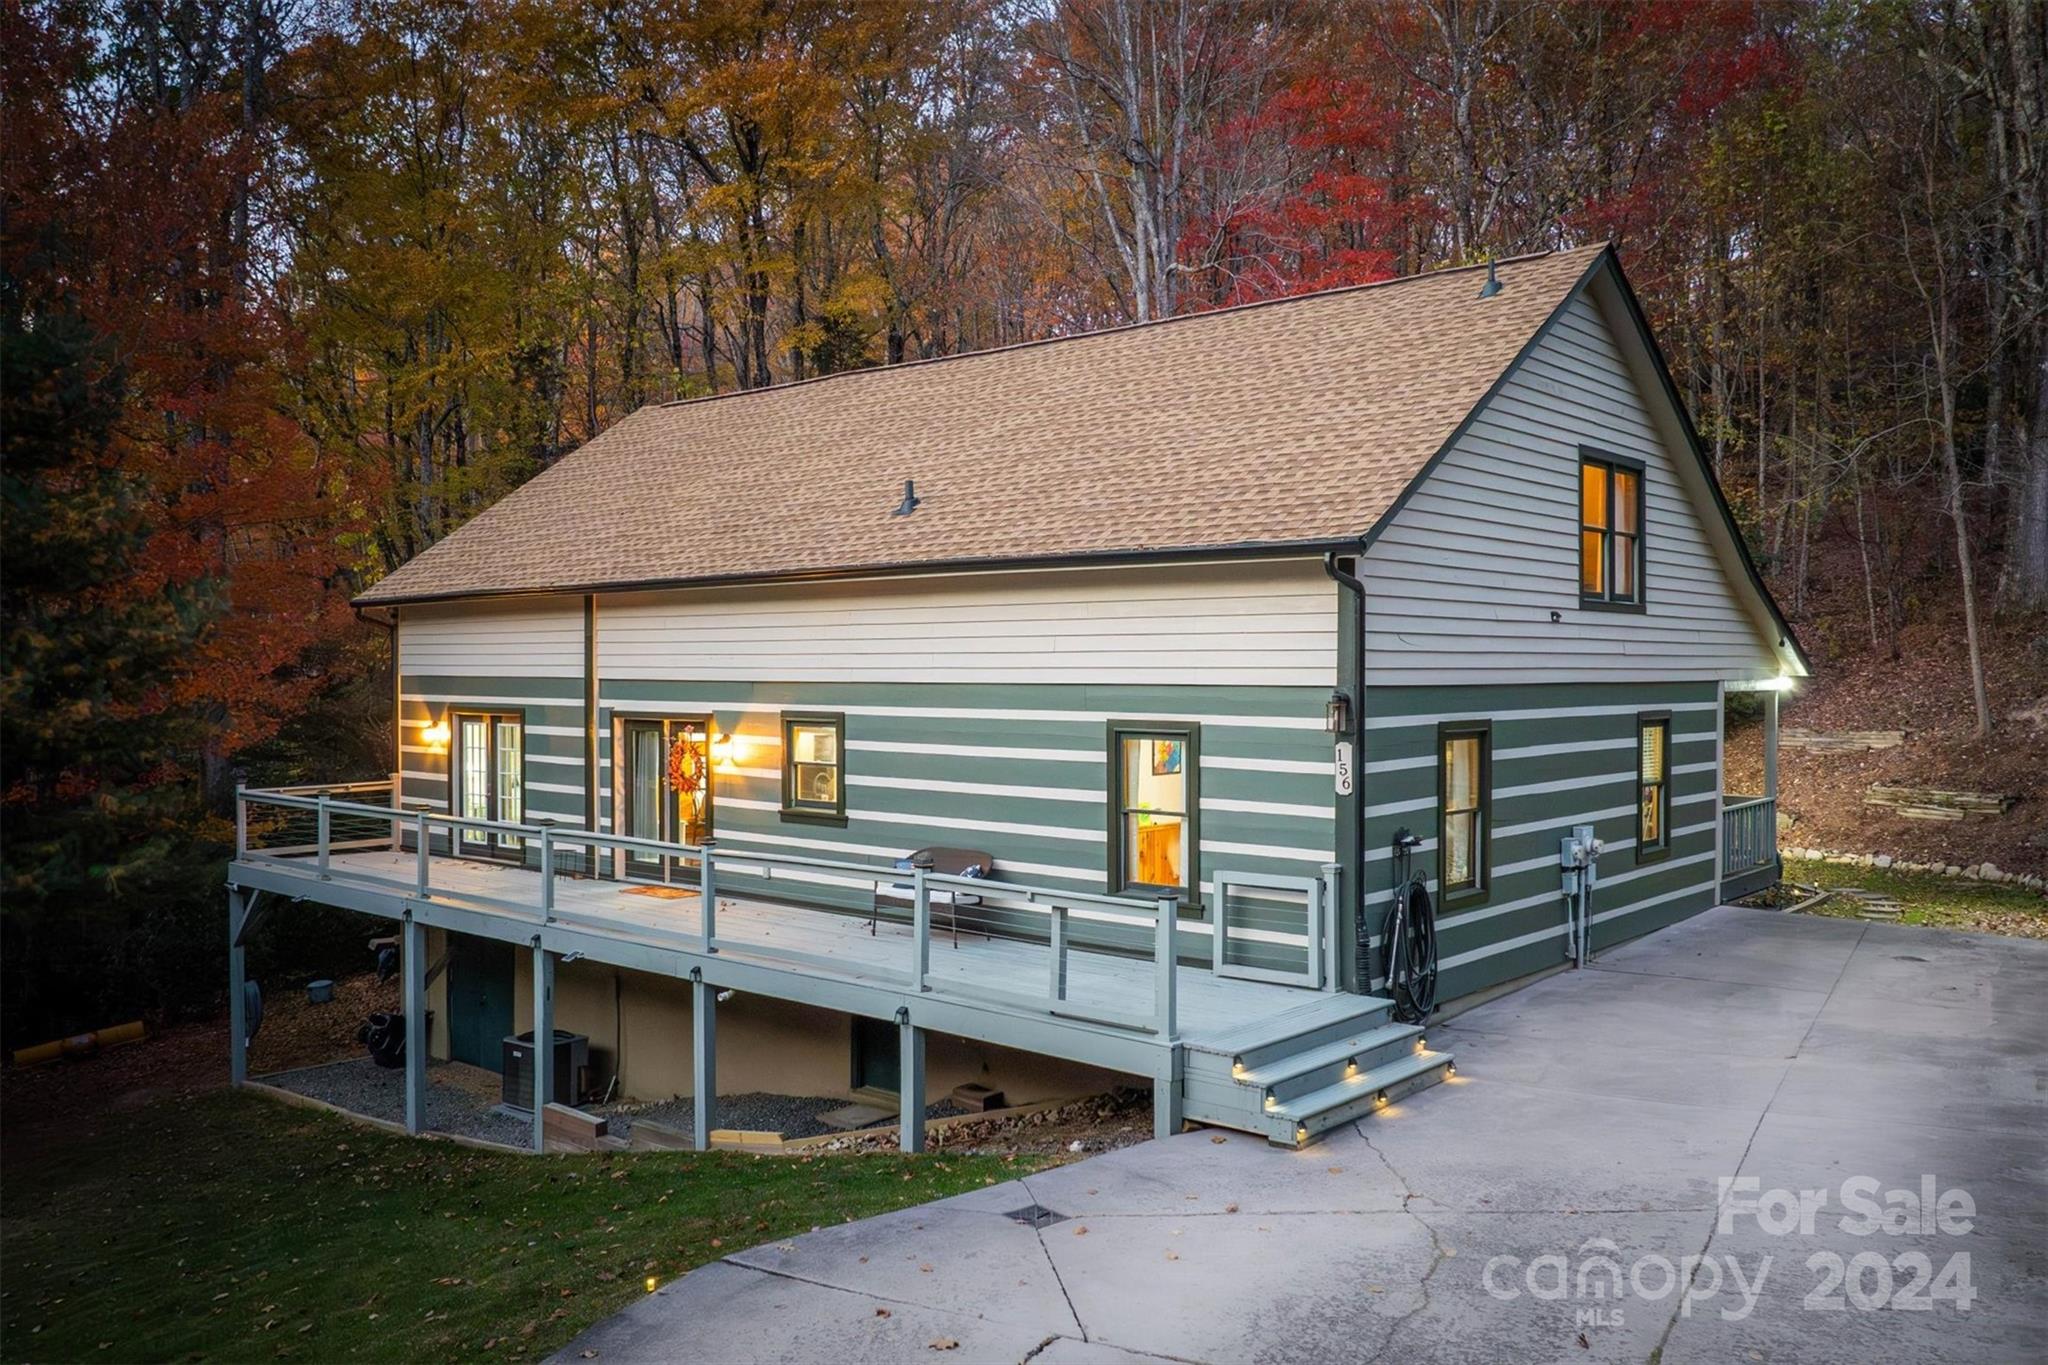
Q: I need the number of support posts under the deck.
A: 6